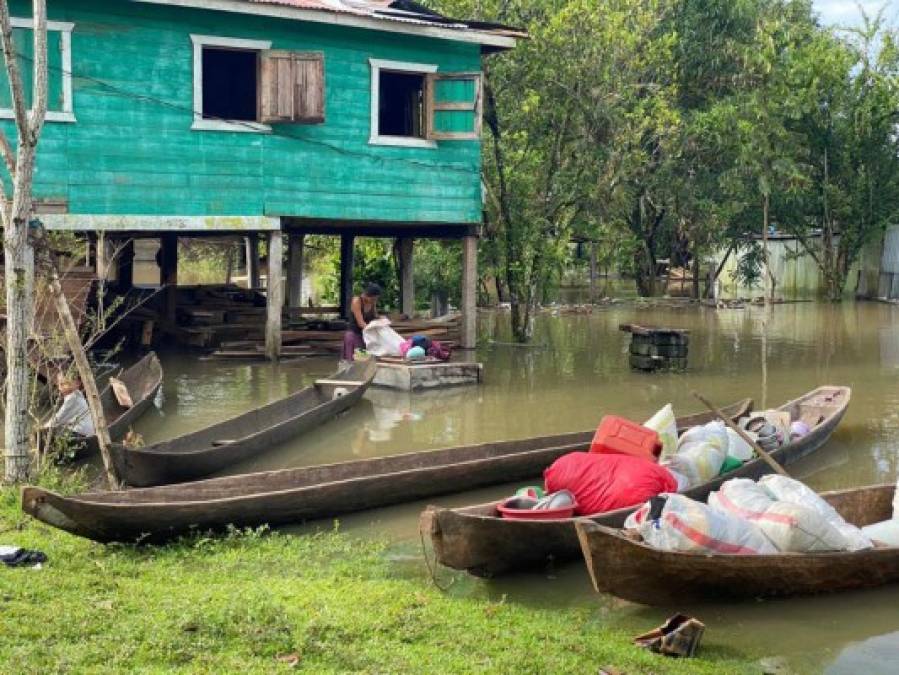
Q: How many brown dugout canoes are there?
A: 5